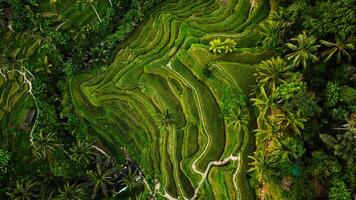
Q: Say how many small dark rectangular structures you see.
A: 1